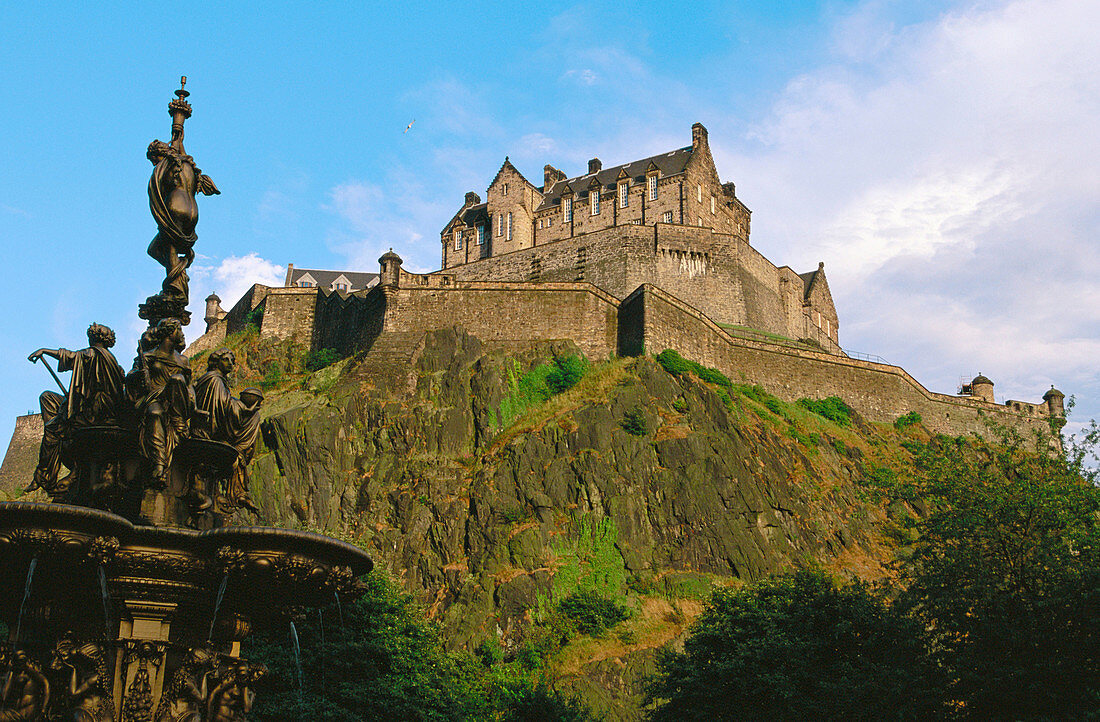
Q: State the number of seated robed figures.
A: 3